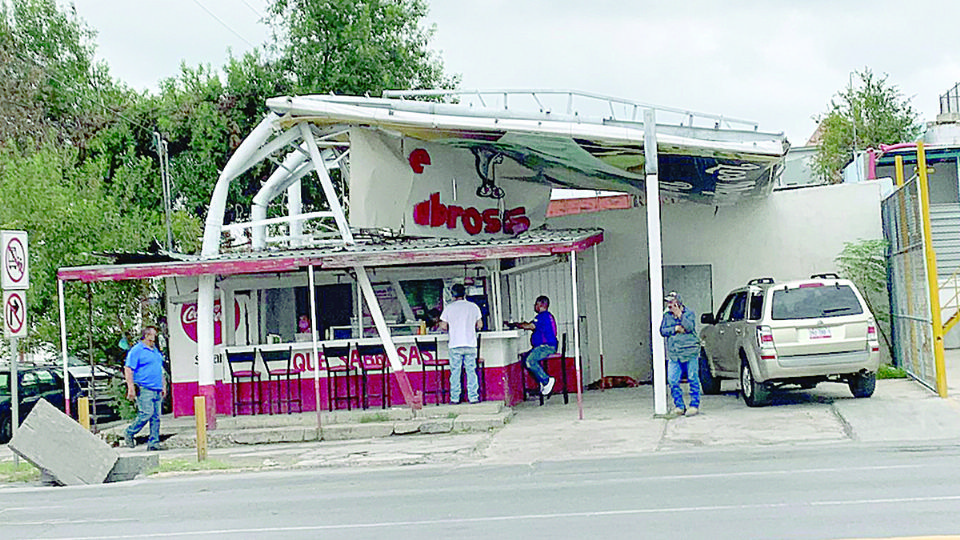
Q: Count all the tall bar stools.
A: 7